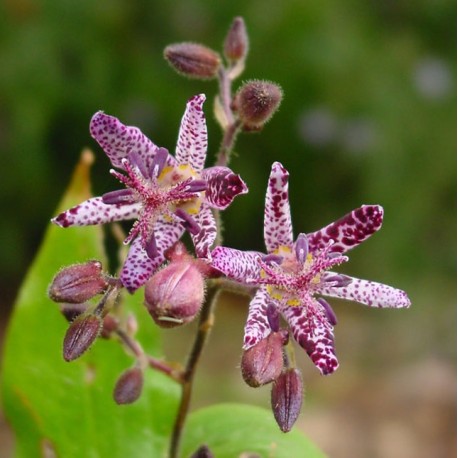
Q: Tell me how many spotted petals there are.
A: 12